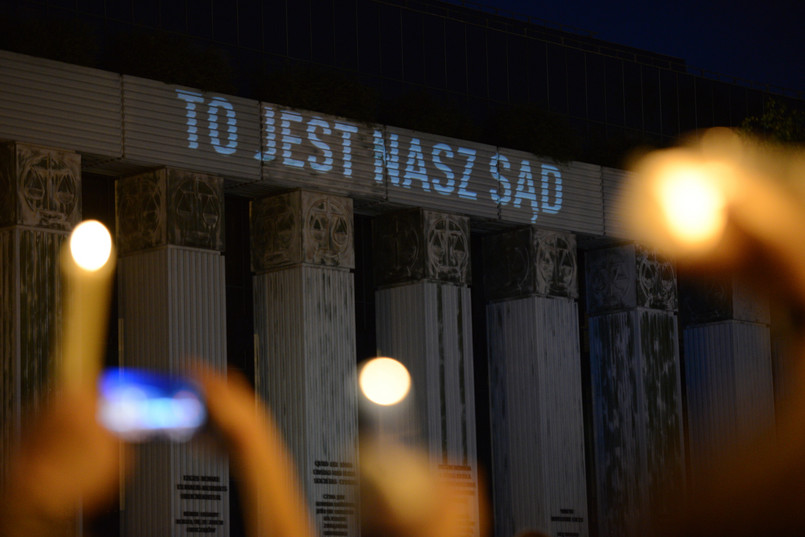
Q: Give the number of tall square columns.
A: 7